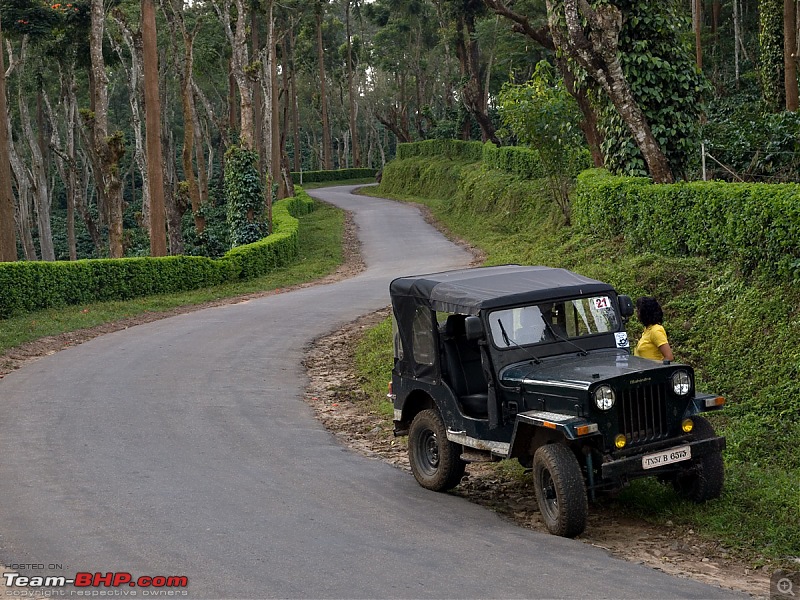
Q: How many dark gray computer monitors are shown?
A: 0